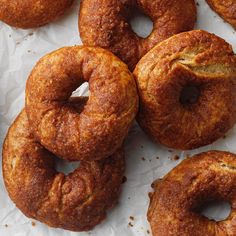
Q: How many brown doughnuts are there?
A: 7